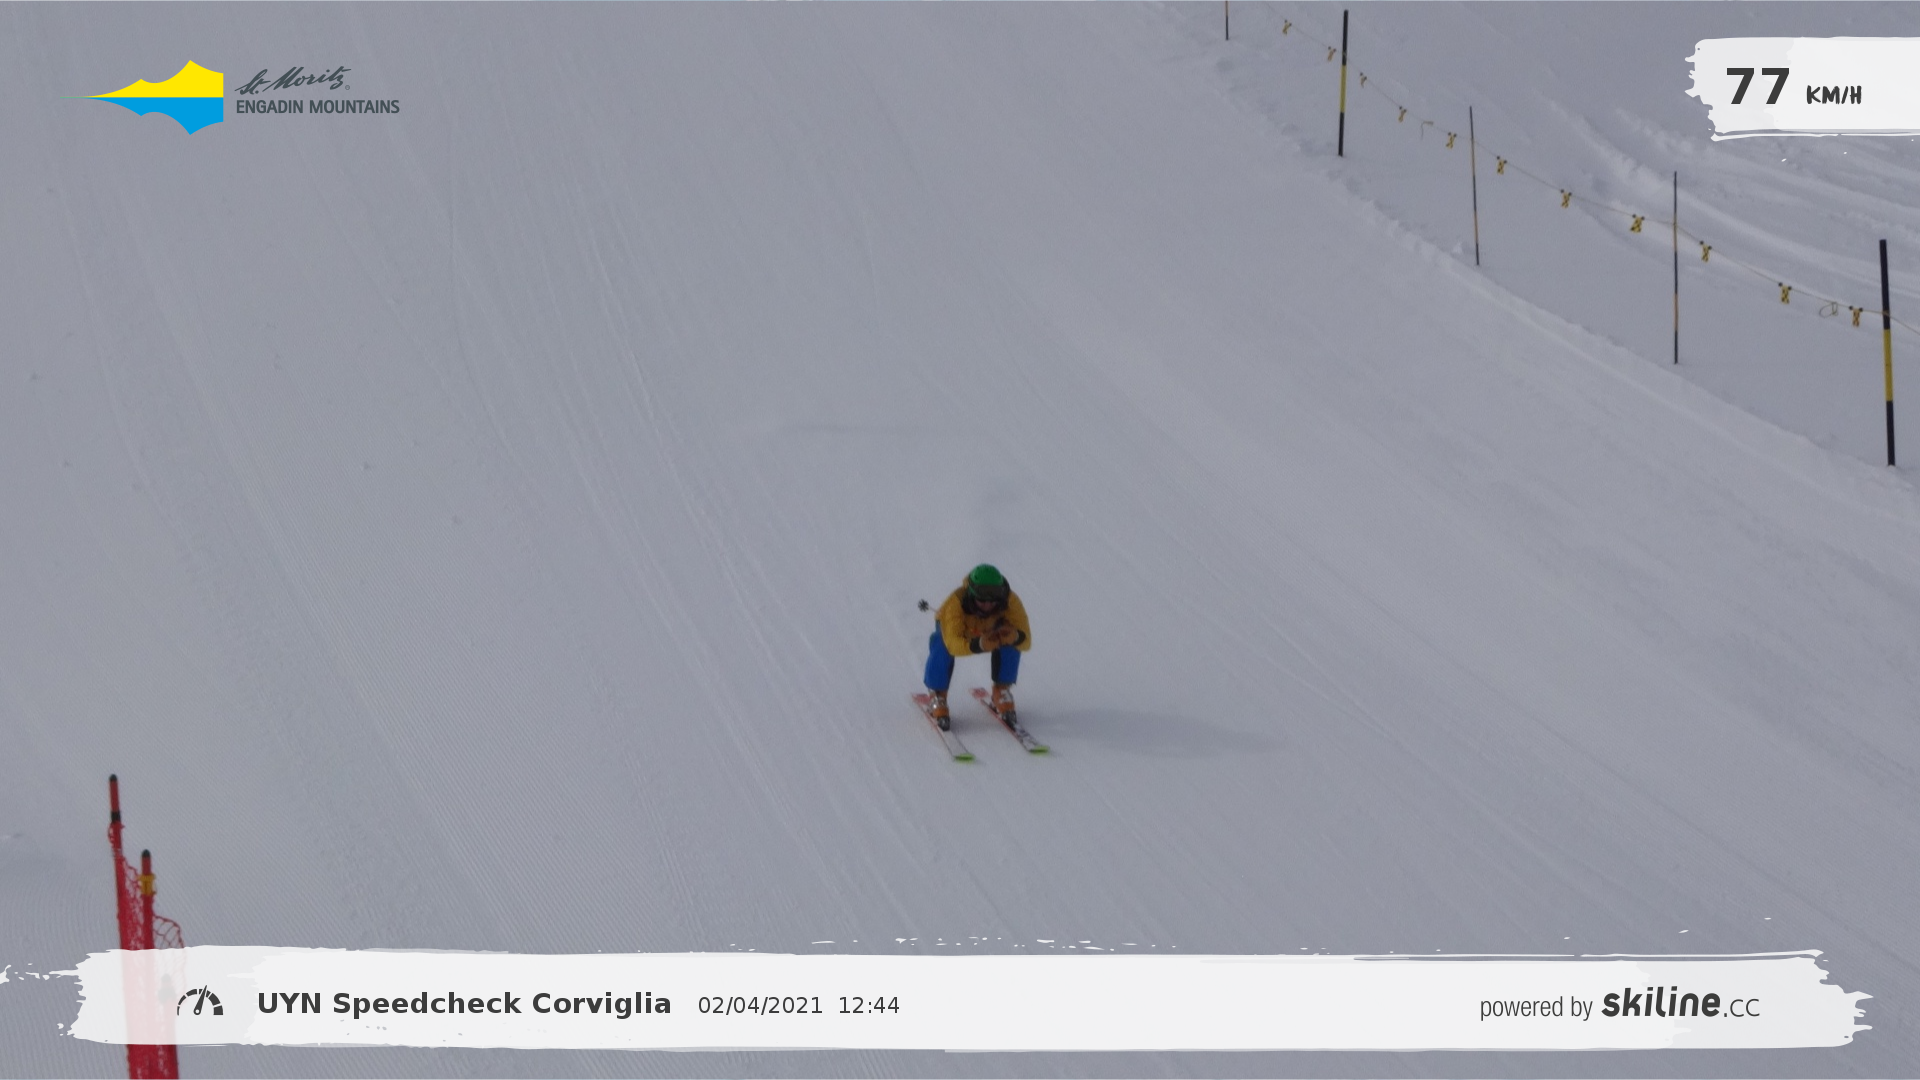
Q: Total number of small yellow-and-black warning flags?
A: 11